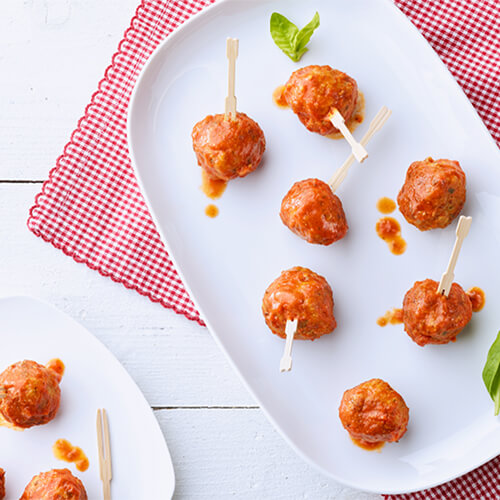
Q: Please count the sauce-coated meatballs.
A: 10